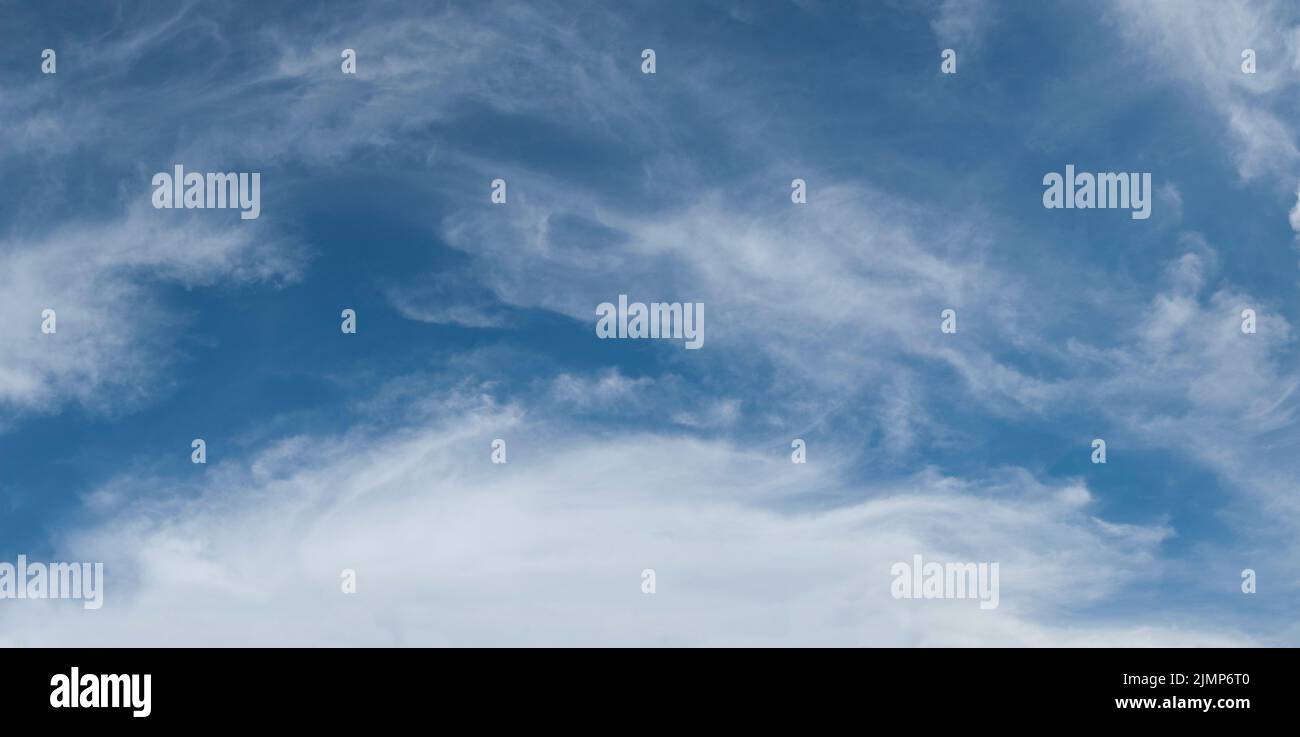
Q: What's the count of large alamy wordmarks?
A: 6